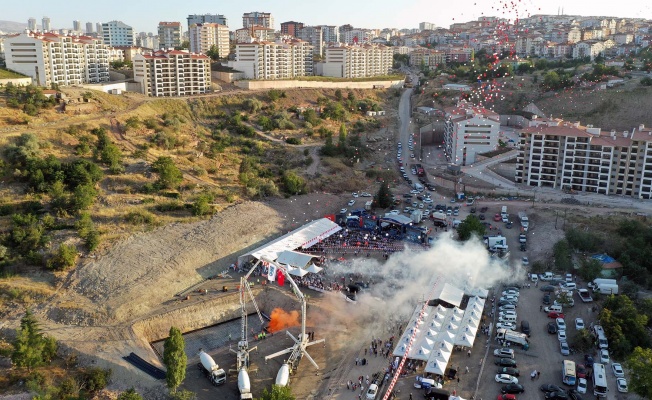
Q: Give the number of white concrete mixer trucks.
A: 3